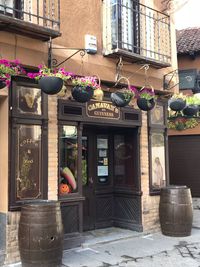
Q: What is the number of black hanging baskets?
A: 7